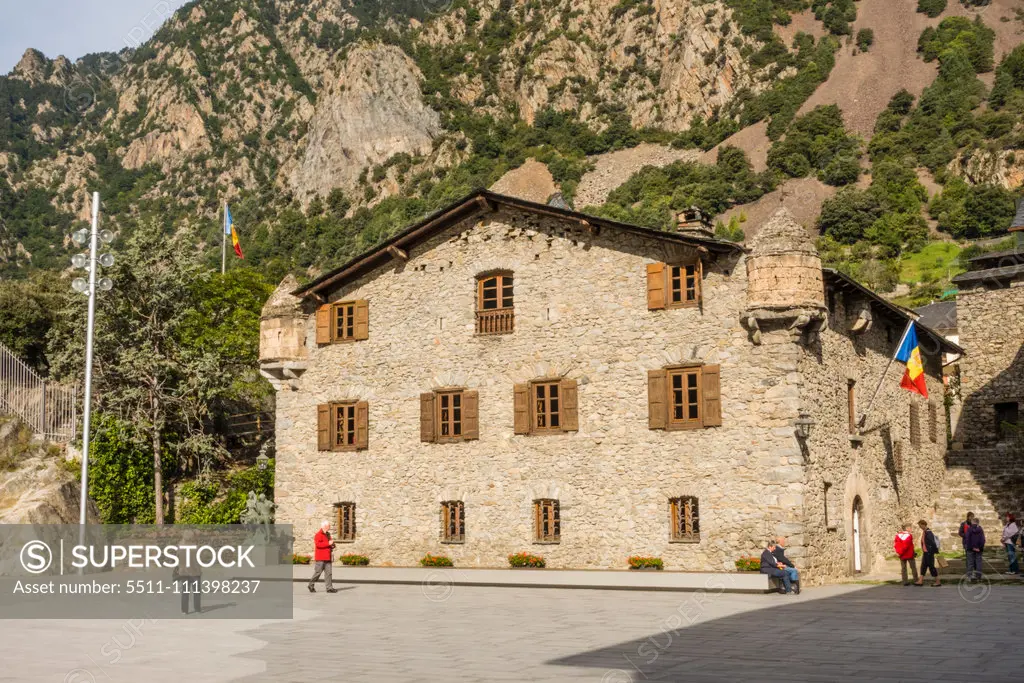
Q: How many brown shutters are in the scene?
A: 12